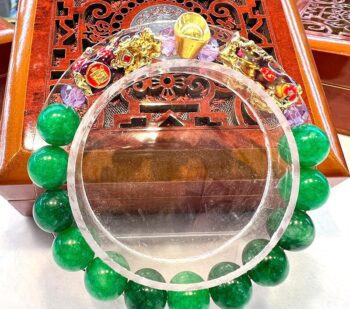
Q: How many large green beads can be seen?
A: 12